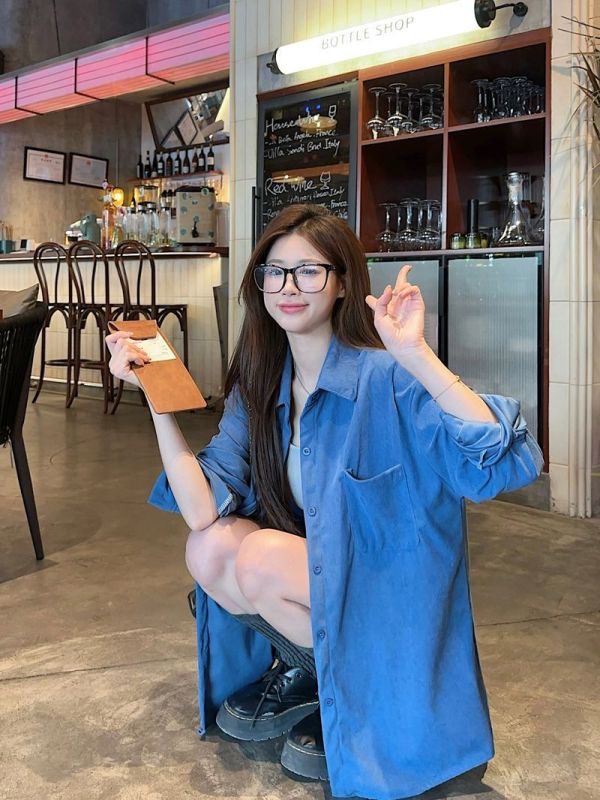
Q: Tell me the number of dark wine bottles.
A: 10